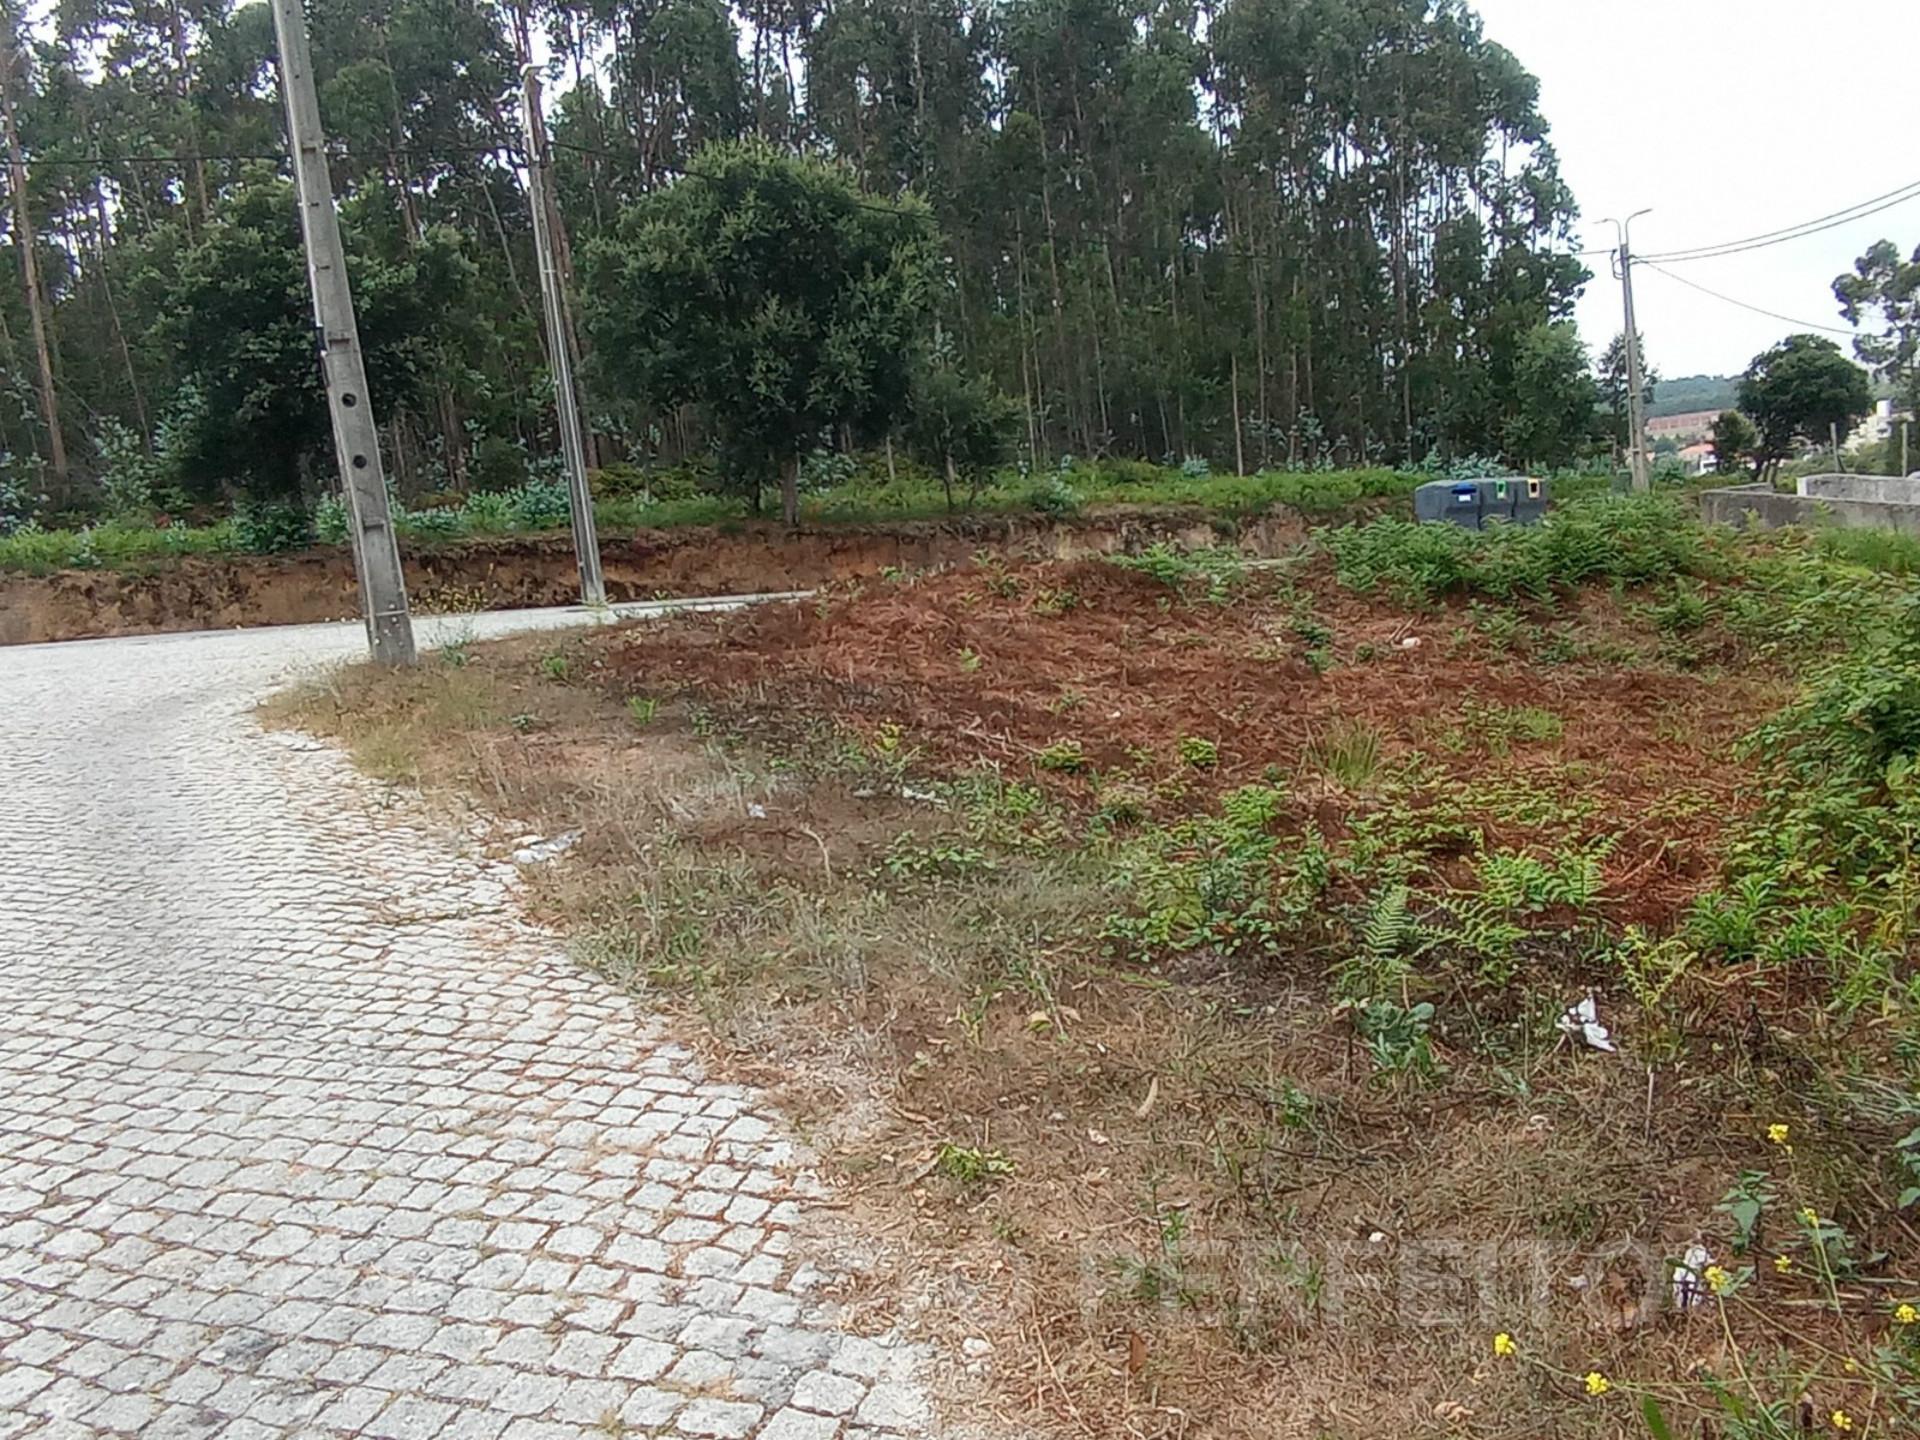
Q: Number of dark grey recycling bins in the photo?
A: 3